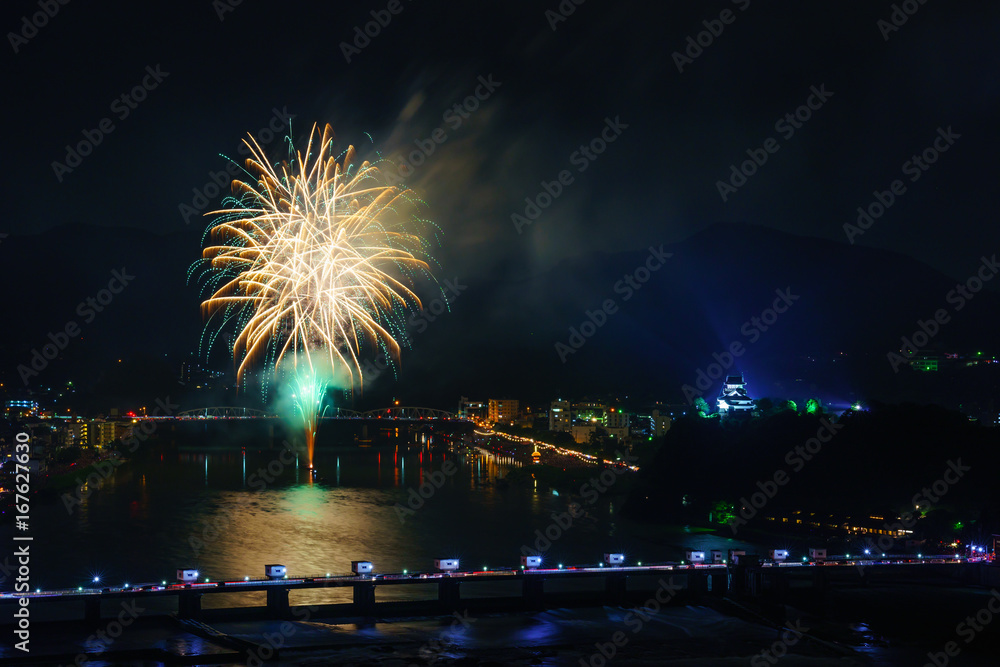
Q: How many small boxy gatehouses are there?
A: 11